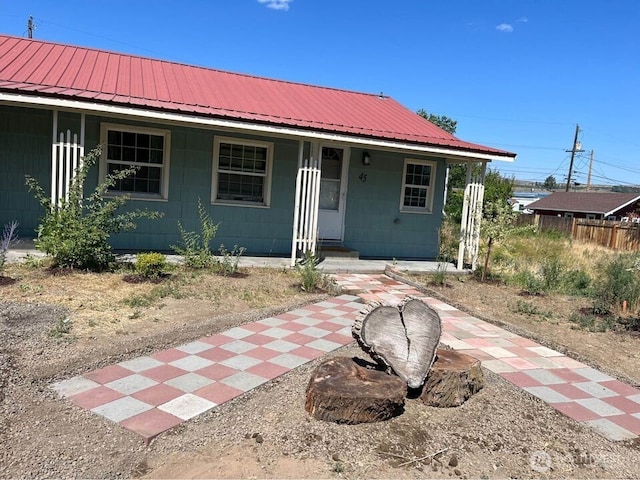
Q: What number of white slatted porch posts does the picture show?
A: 3